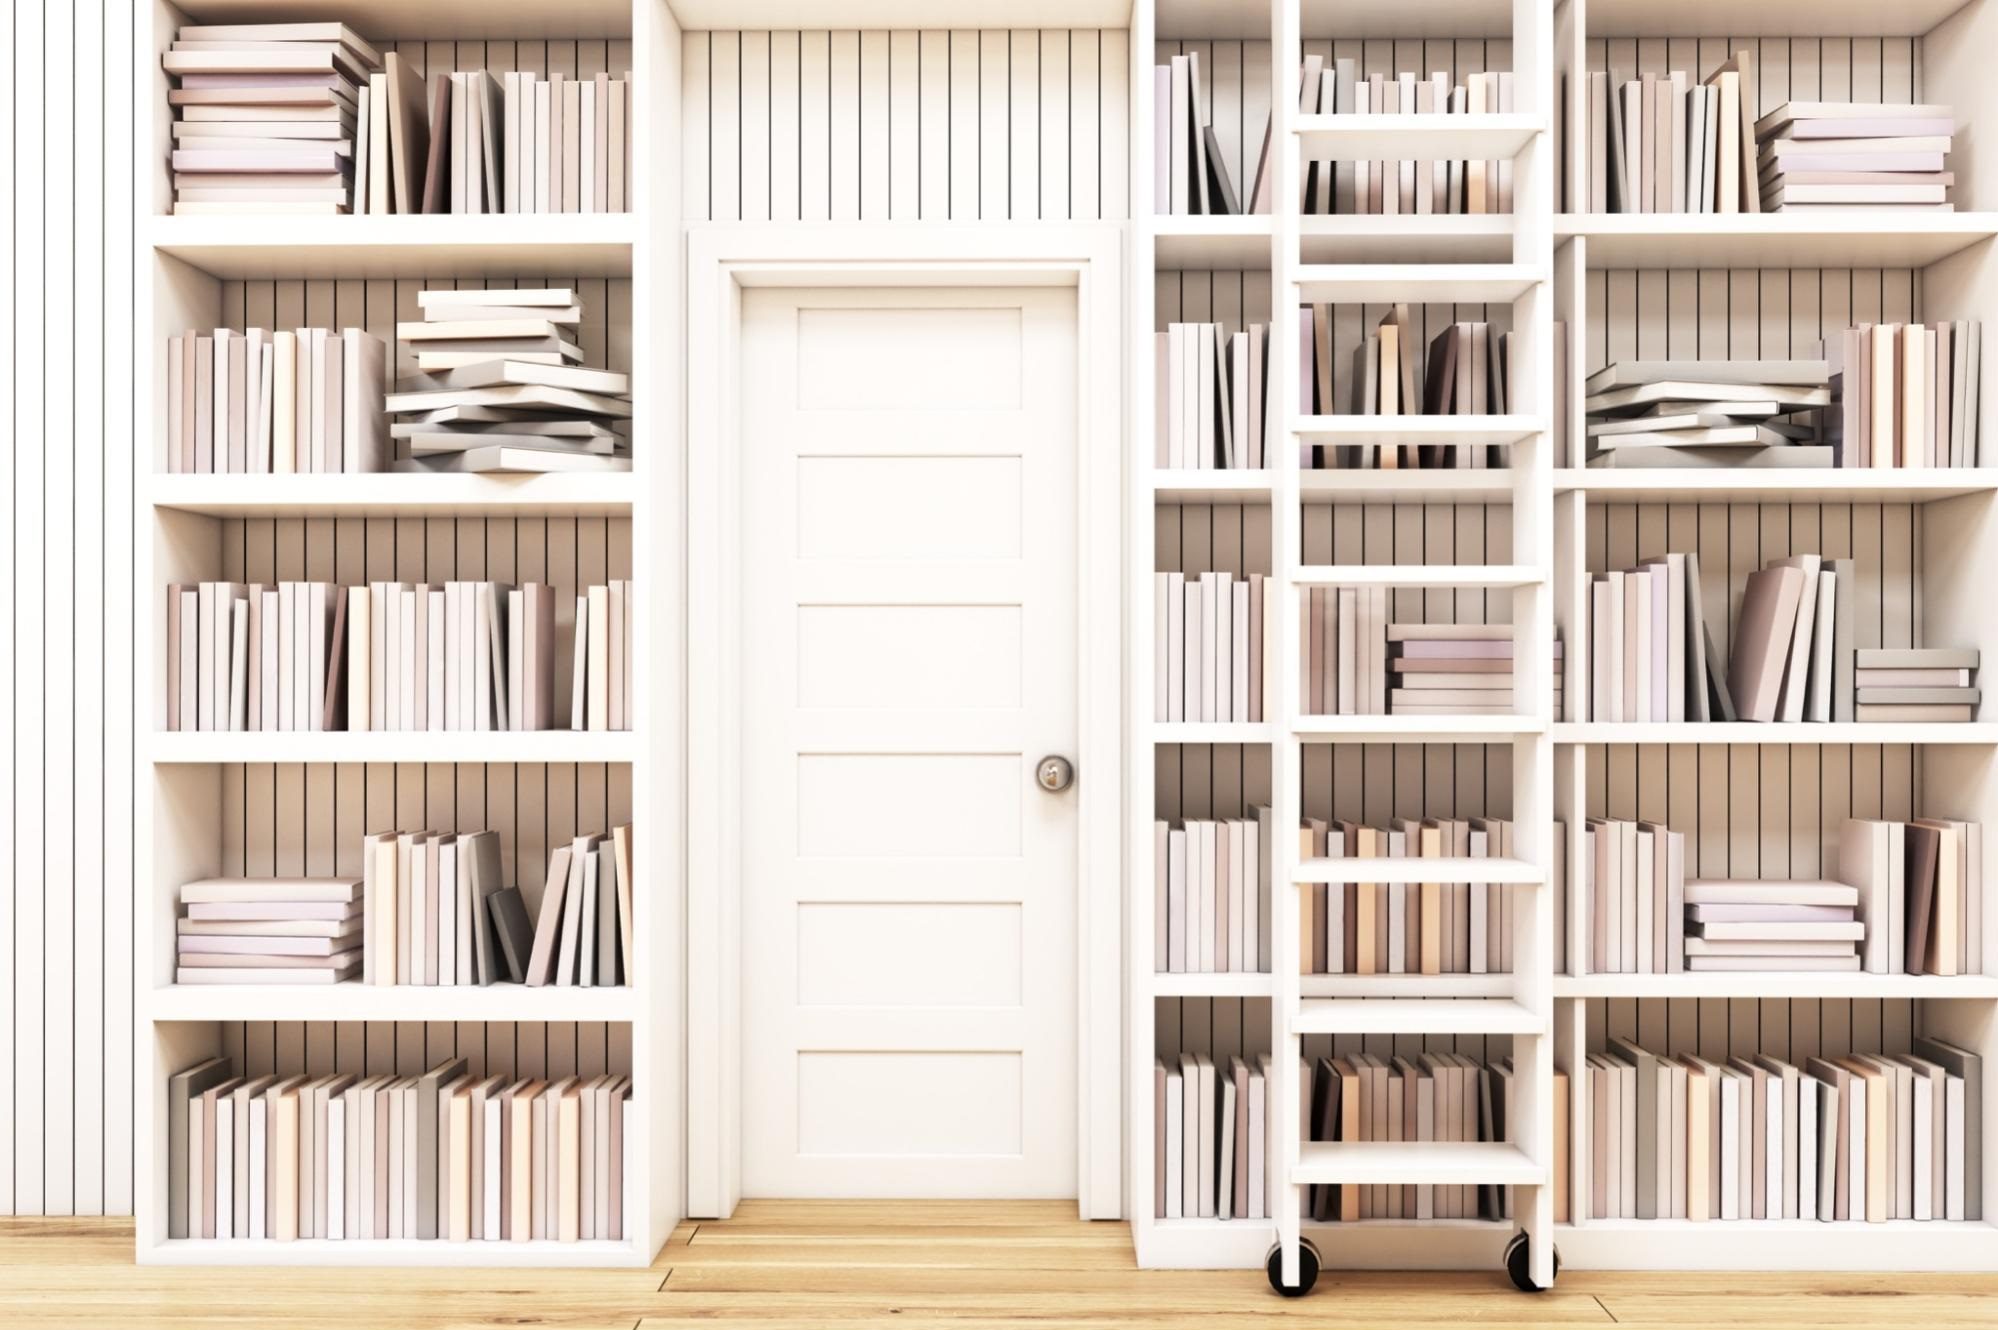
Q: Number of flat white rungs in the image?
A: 8